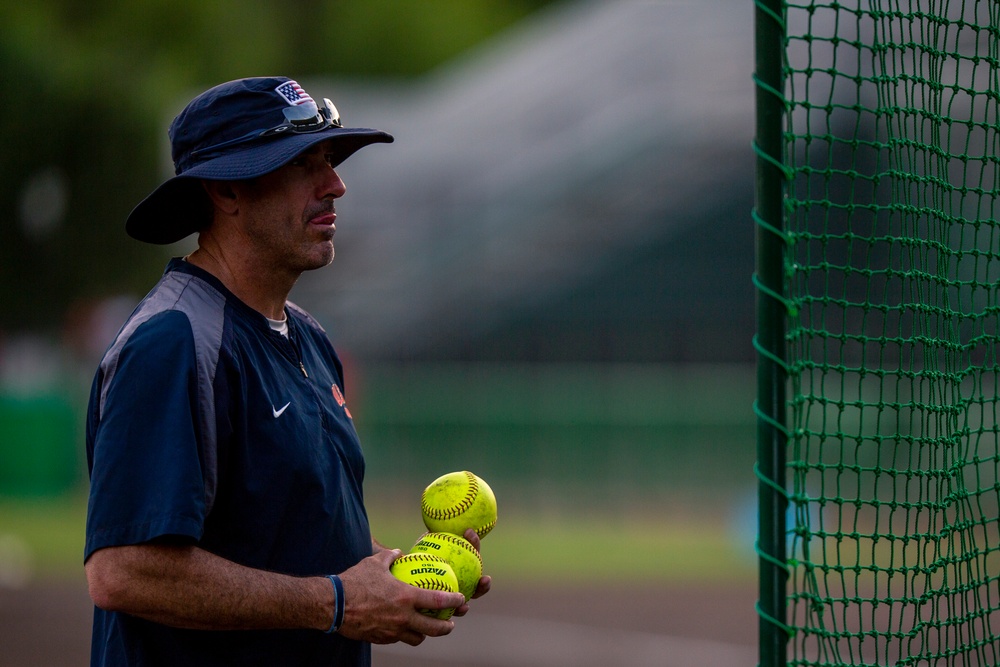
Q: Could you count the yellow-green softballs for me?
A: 3